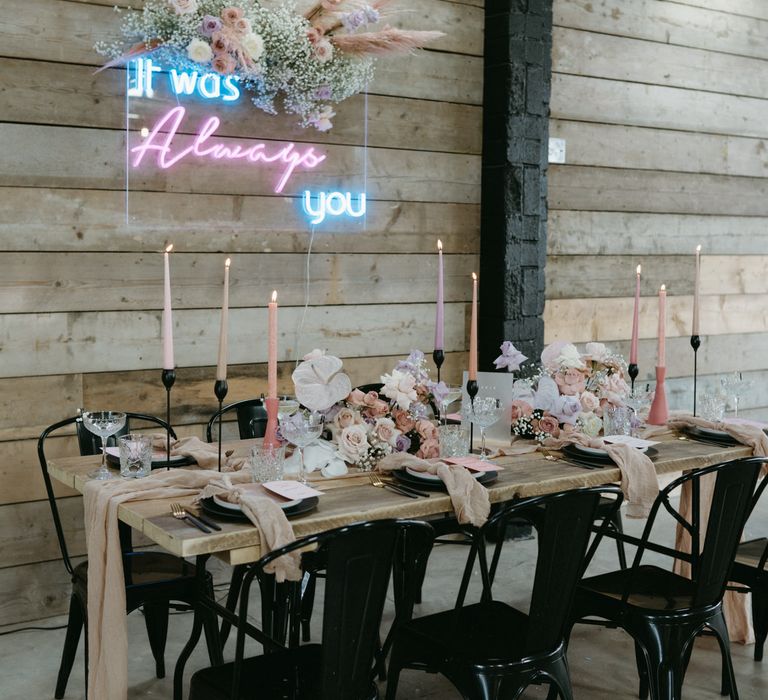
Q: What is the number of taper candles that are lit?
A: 8